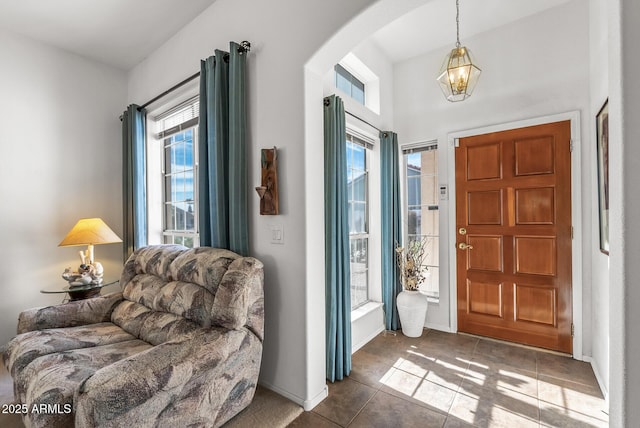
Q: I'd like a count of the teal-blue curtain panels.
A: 4